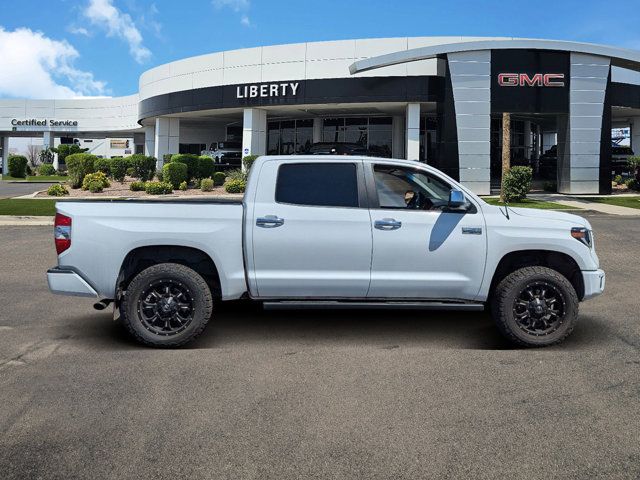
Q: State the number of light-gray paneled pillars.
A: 2